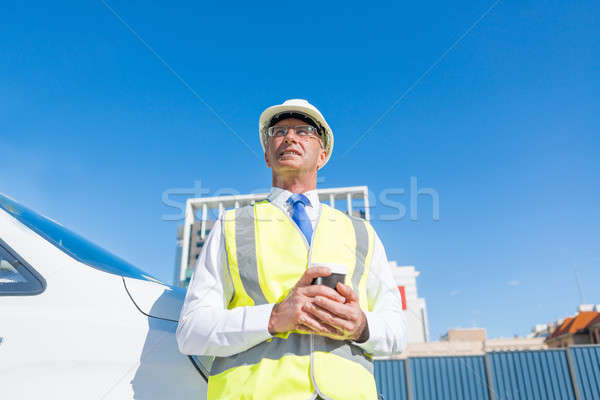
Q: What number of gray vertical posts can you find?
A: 3